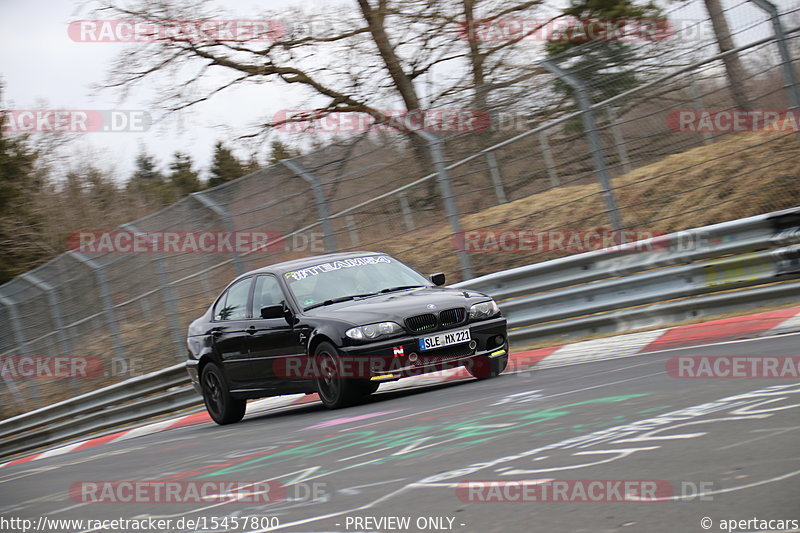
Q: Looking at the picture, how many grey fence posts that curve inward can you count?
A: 9